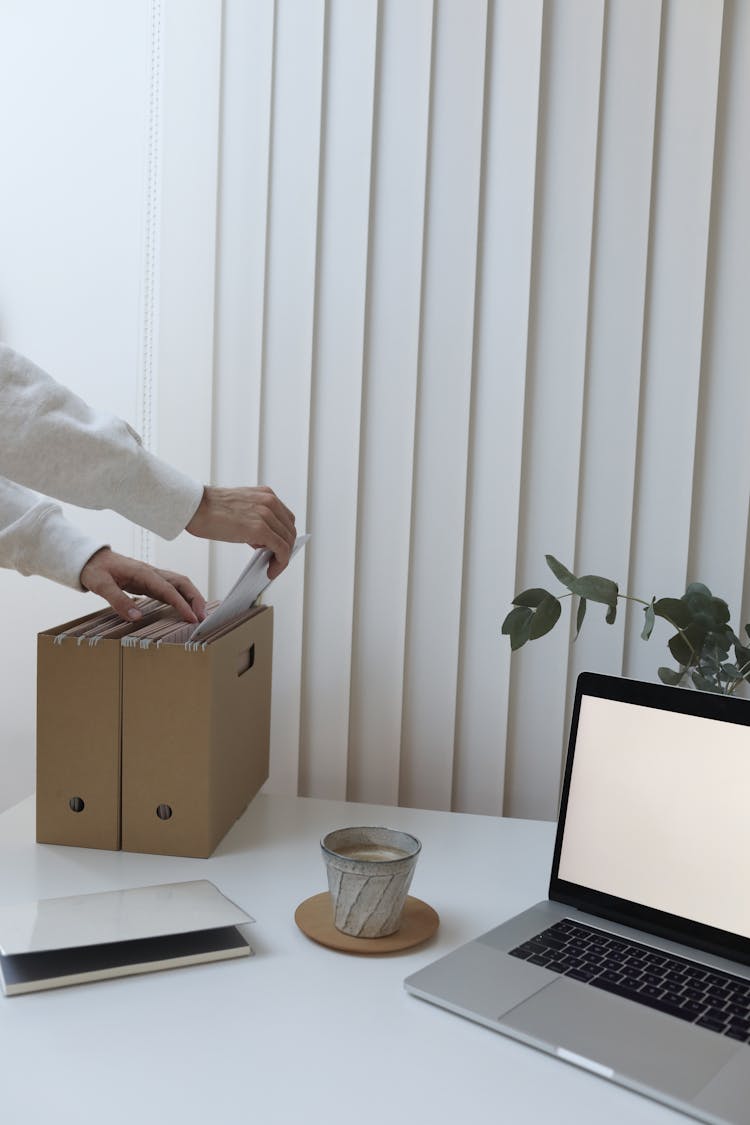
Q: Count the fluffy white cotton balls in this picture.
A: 0